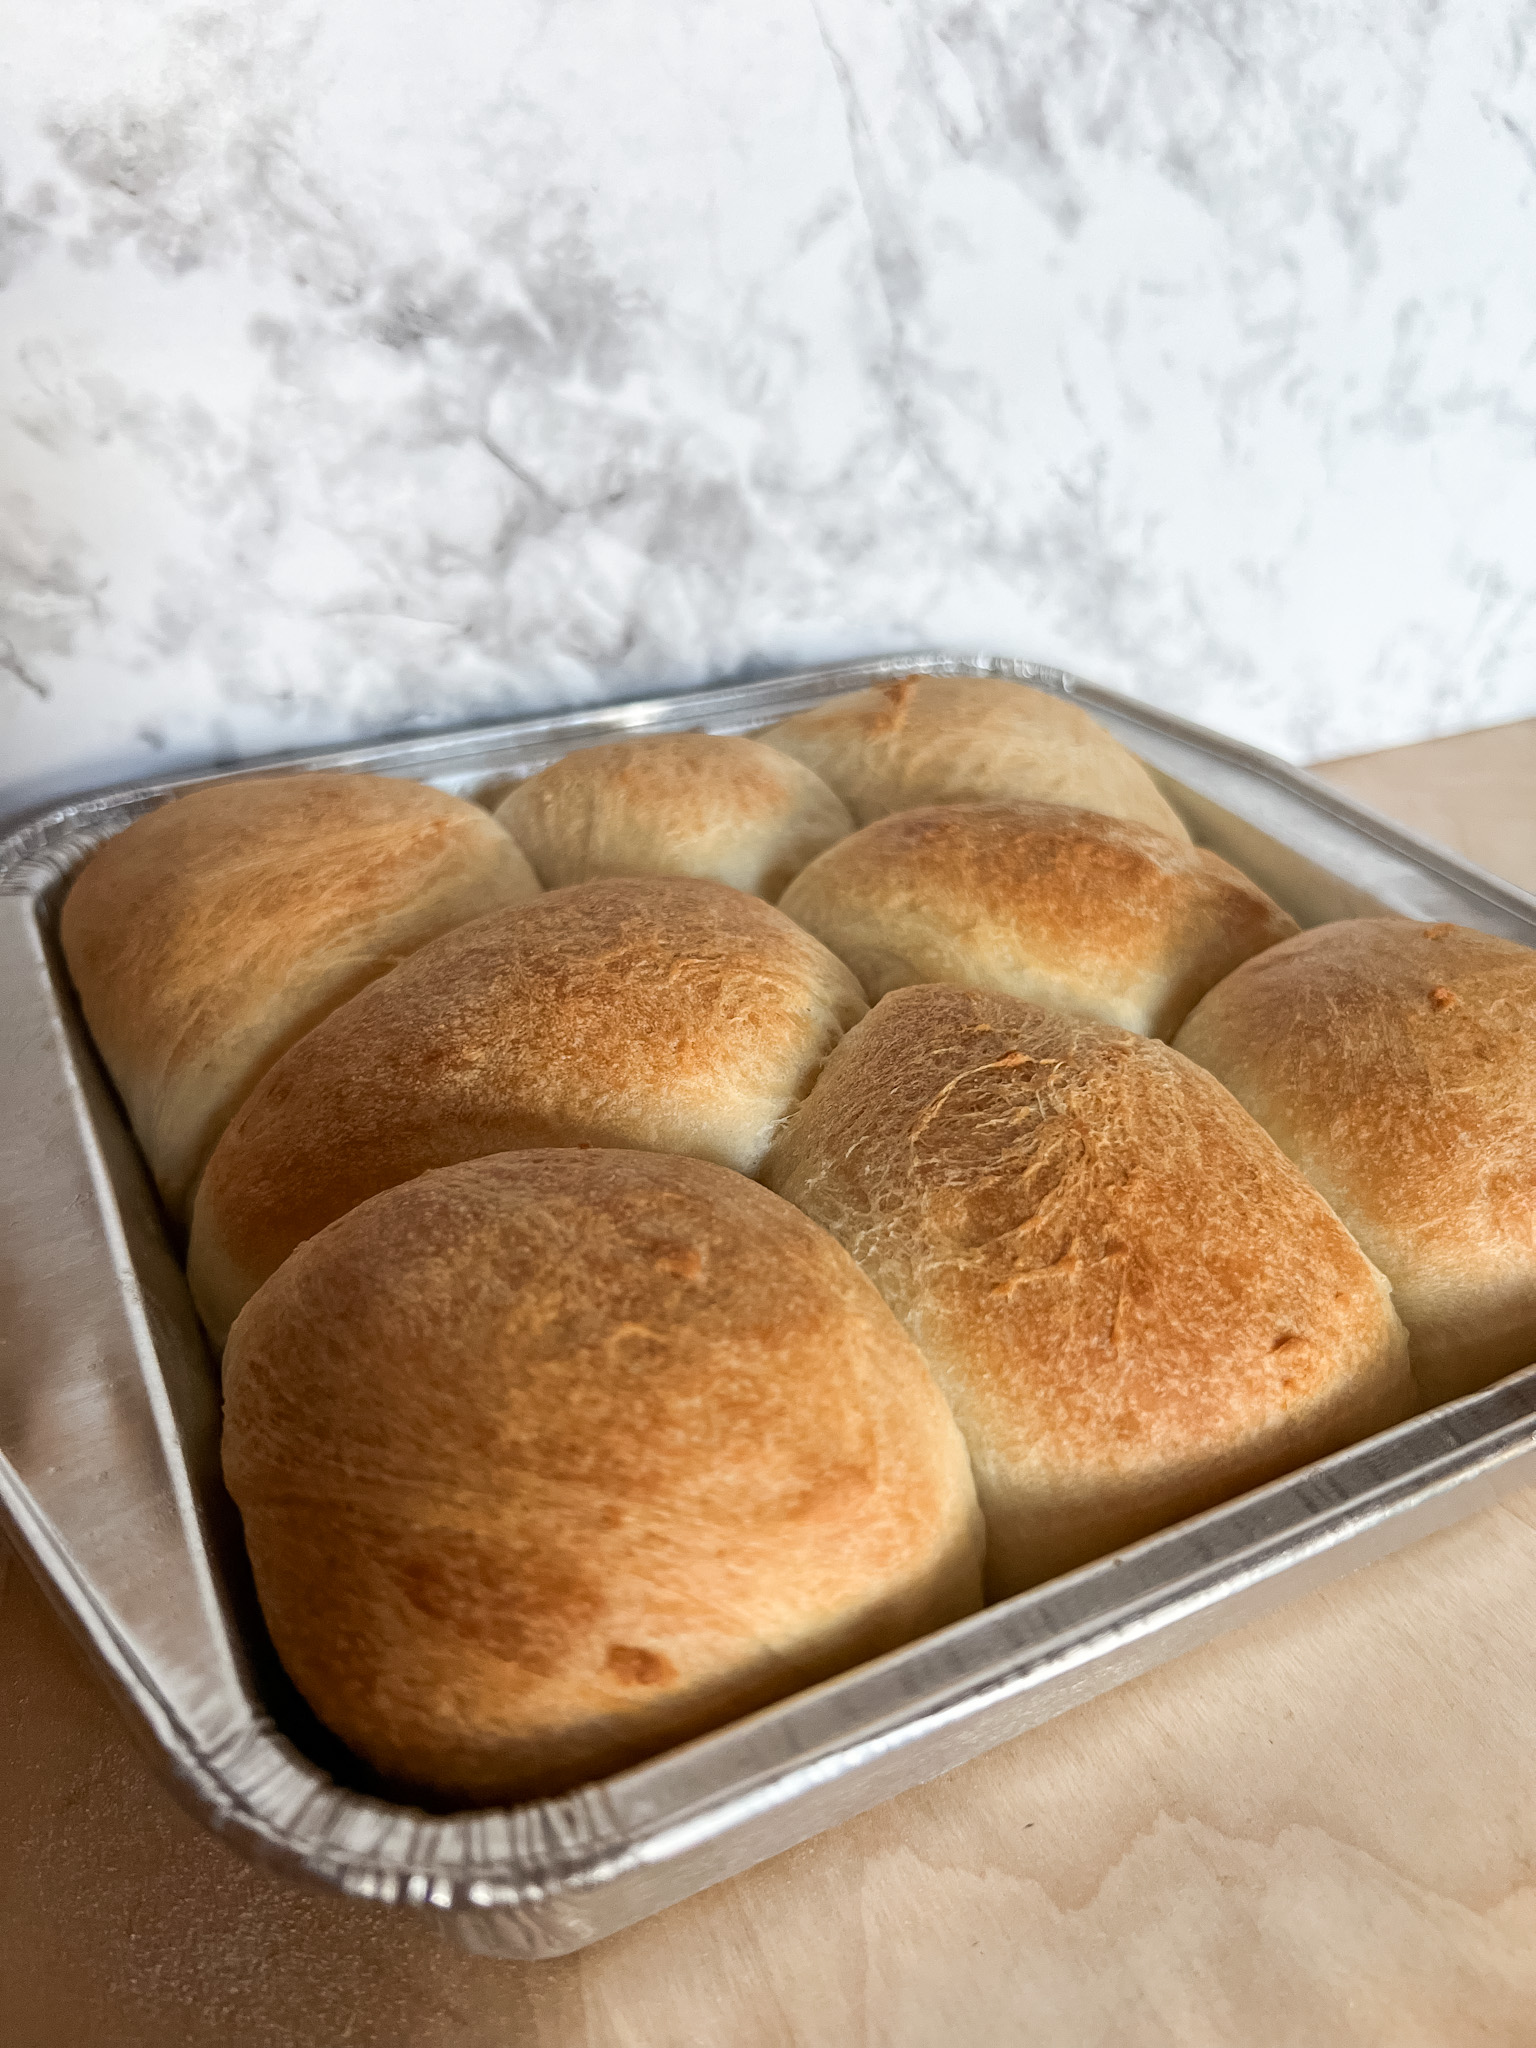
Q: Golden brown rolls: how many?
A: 8